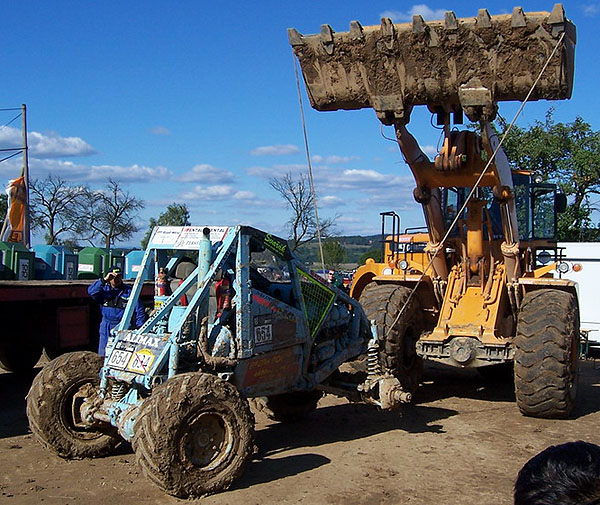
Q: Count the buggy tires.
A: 3